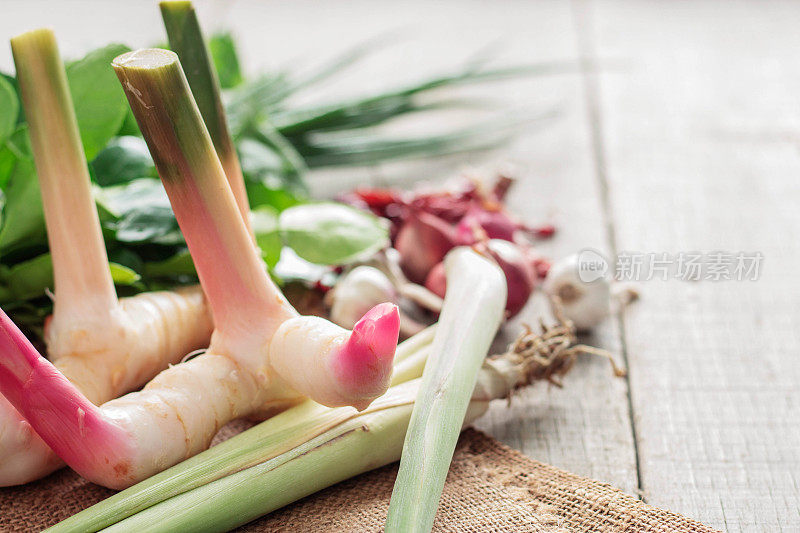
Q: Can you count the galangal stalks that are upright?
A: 3